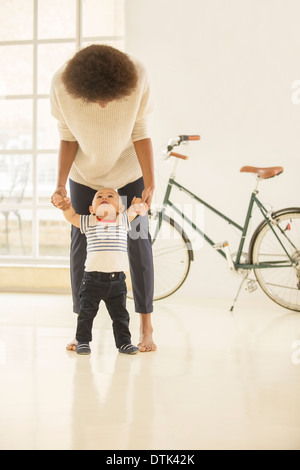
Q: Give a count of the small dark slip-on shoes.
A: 2